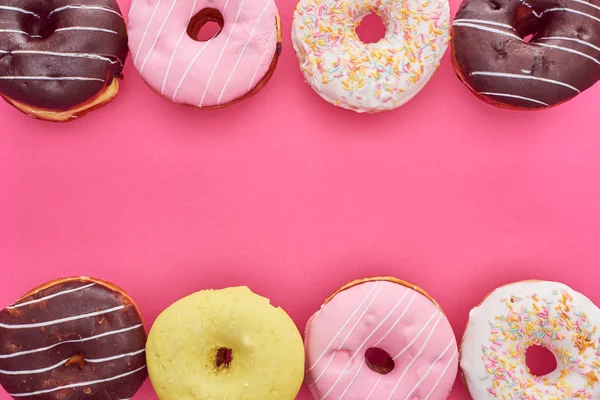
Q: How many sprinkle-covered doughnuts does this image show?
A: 2